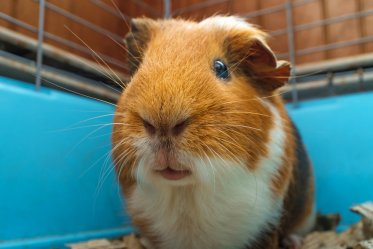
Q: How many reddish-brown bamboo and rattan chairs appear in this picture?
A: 0